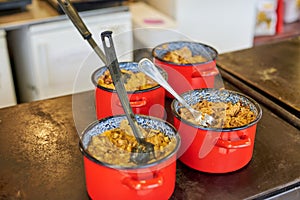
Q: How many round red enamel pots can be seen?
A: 4